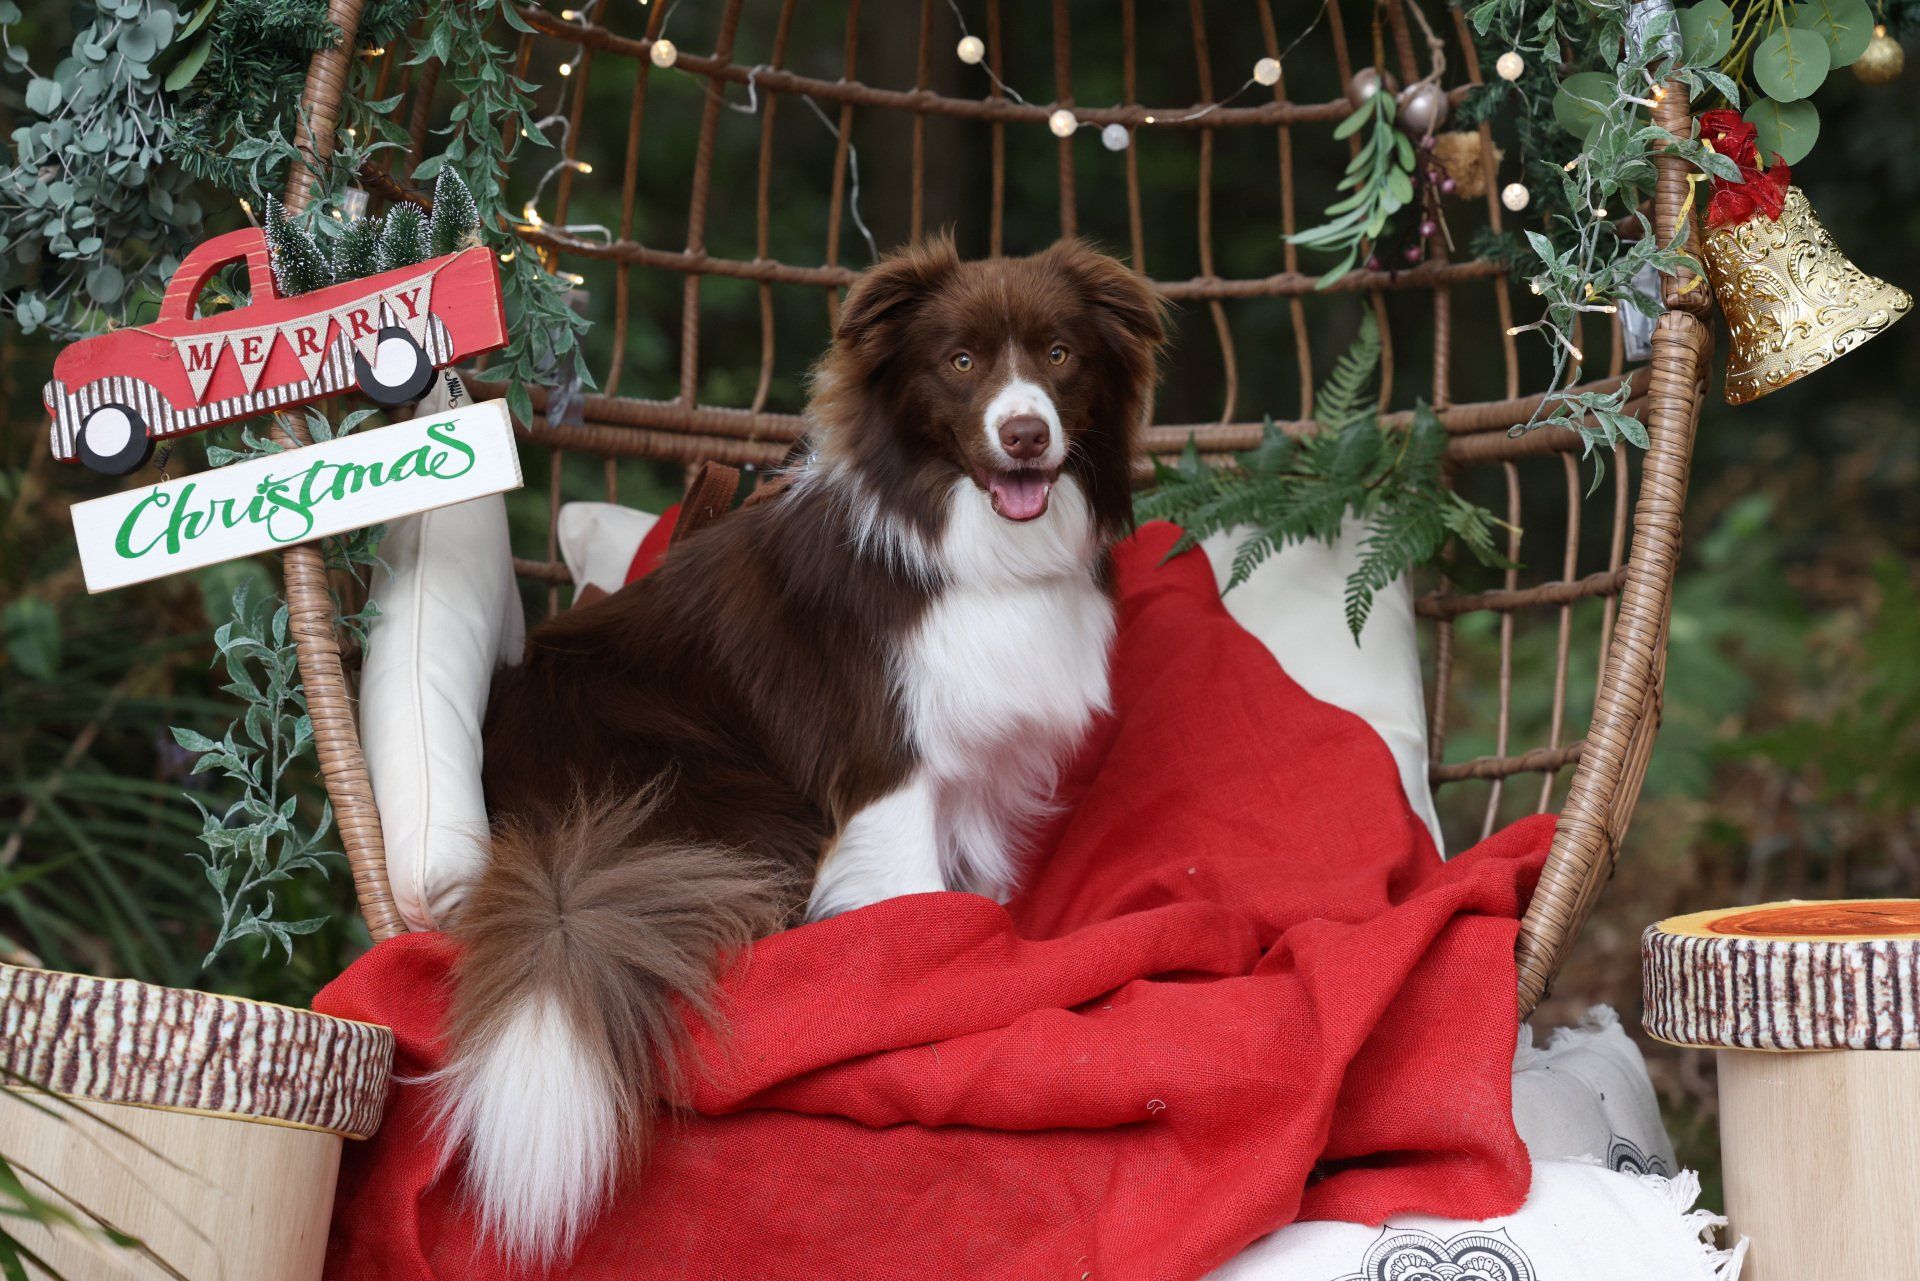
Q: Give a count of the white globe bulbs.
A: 7